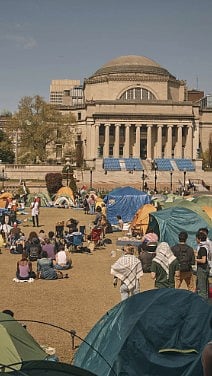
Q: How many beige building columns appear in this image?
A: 10